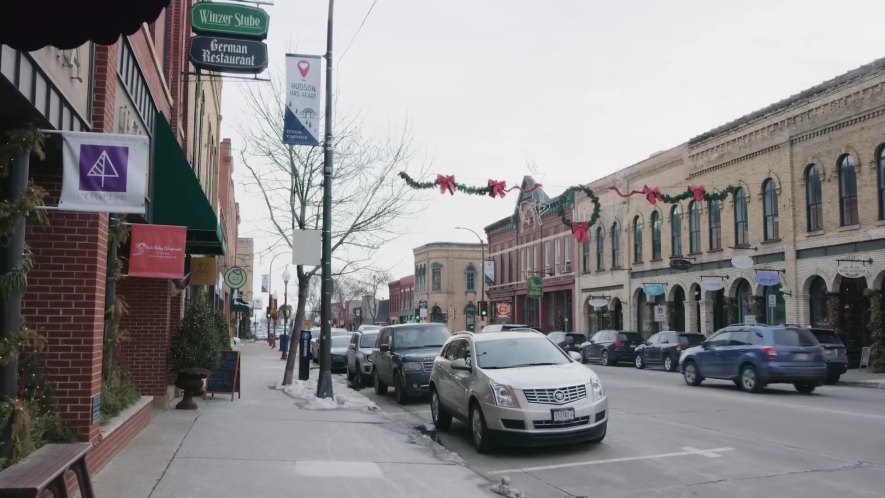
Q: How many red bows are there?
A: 5